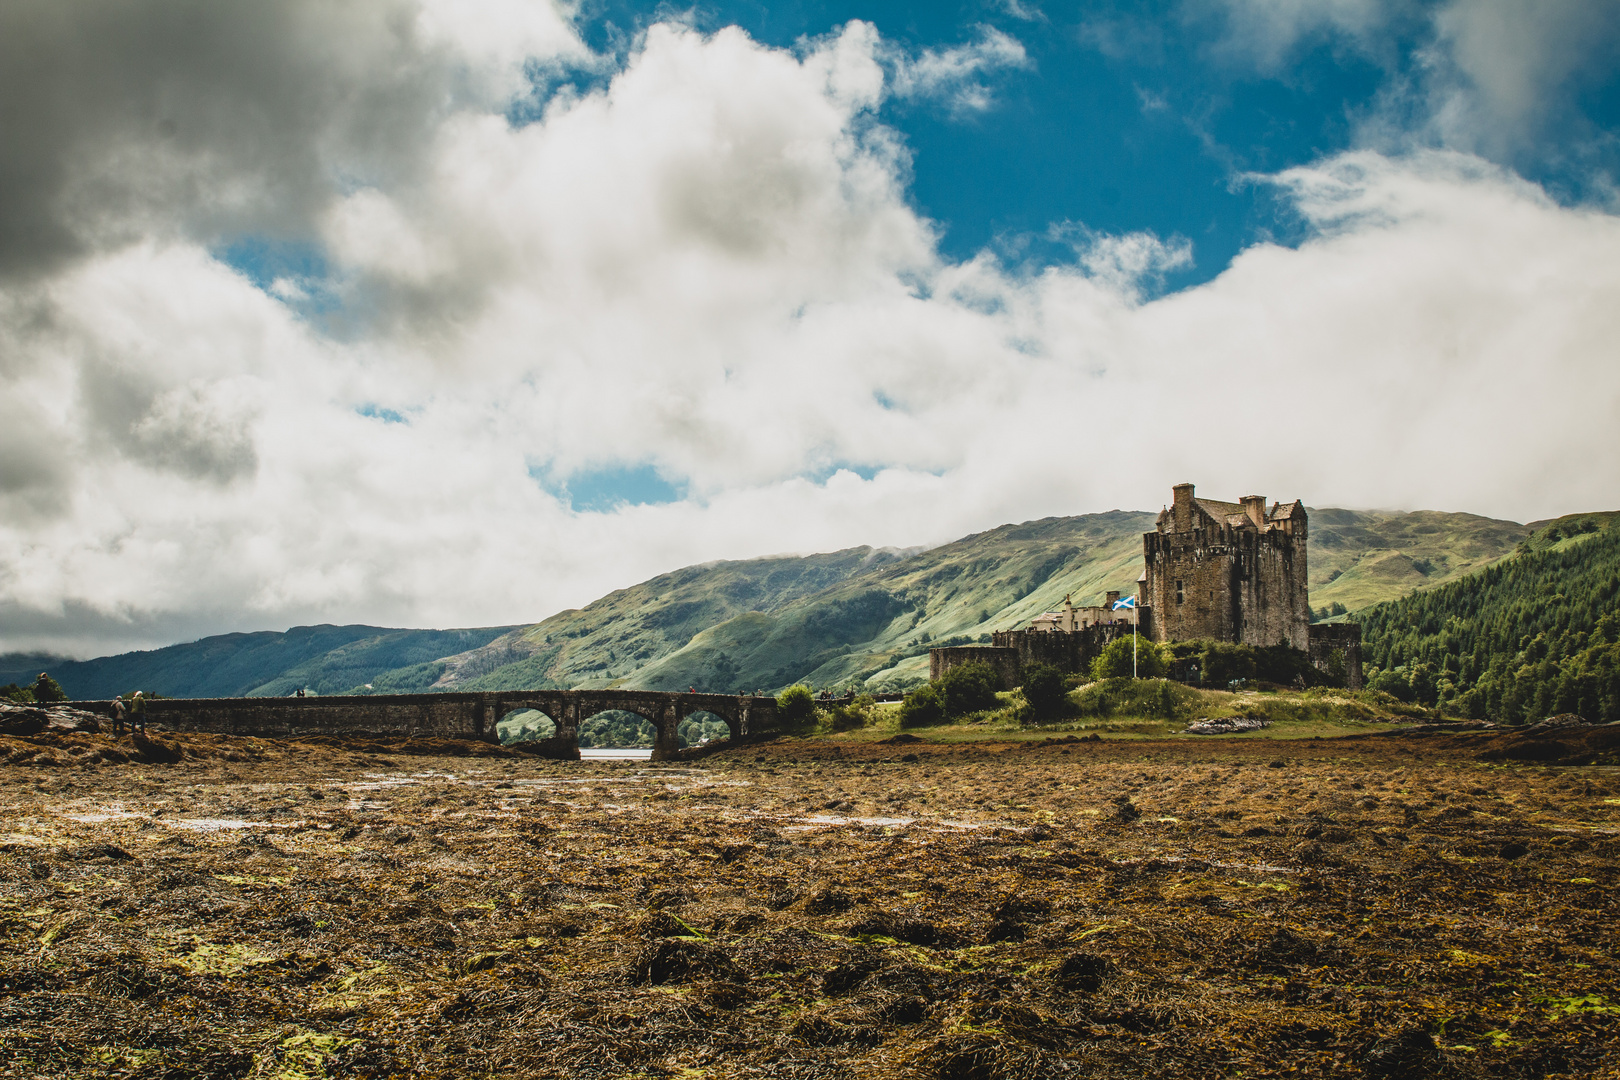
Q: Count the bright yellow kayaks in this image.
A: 0